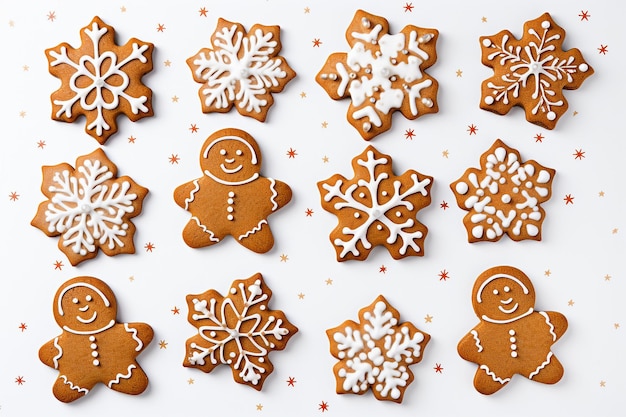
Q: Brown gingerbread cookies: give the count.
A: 12